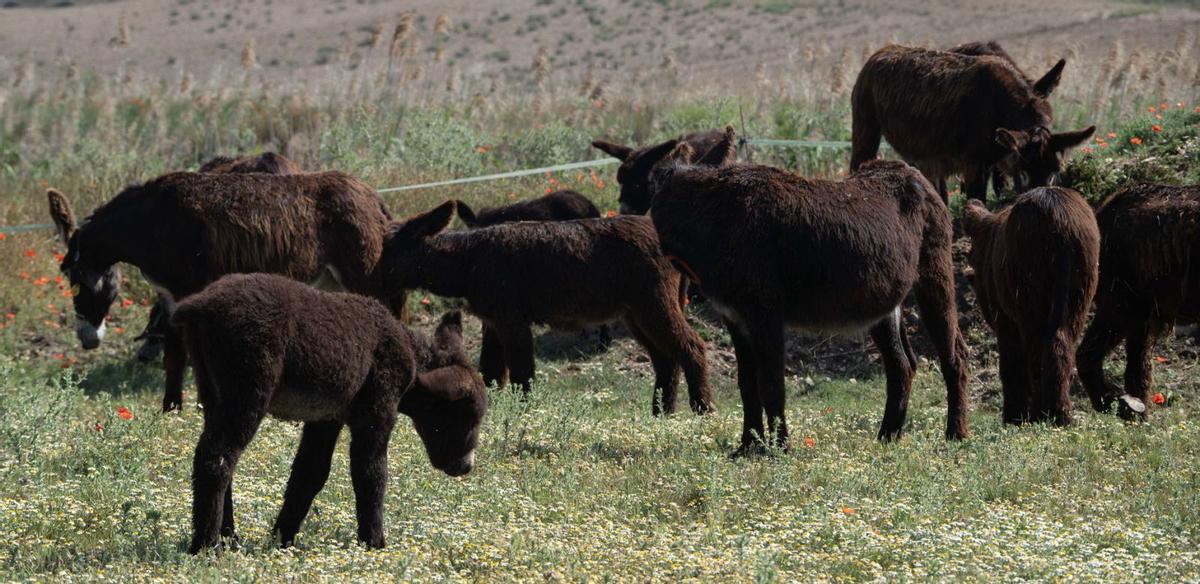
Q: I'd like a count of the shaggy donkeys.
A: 11